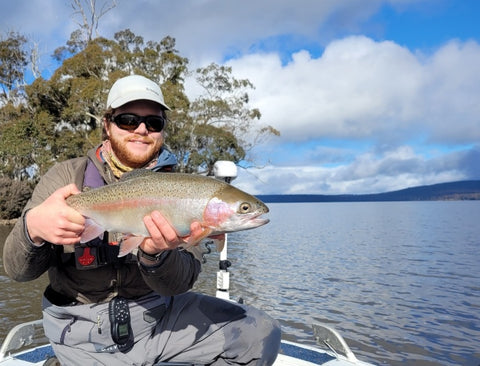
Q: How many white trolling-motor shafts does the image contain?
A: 1